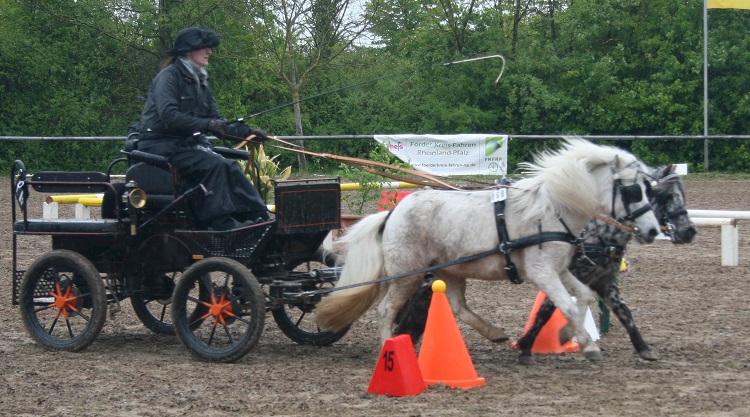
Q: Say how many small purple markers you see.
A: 0